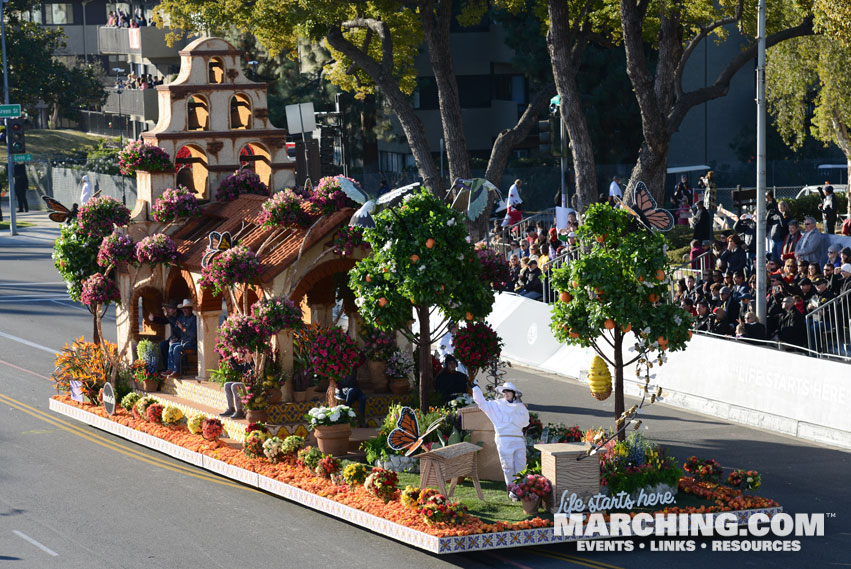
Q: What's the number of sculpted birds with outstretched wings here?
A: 2